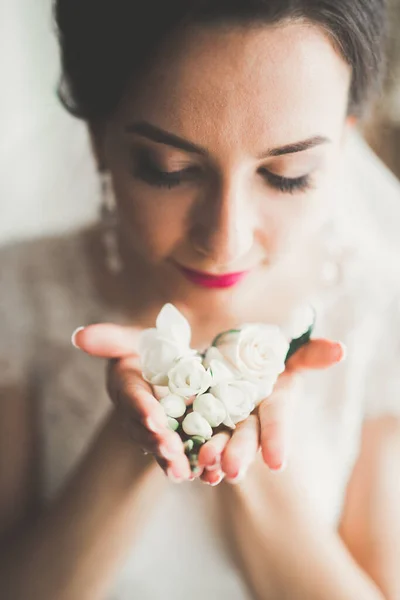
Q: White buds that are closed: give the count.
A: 3